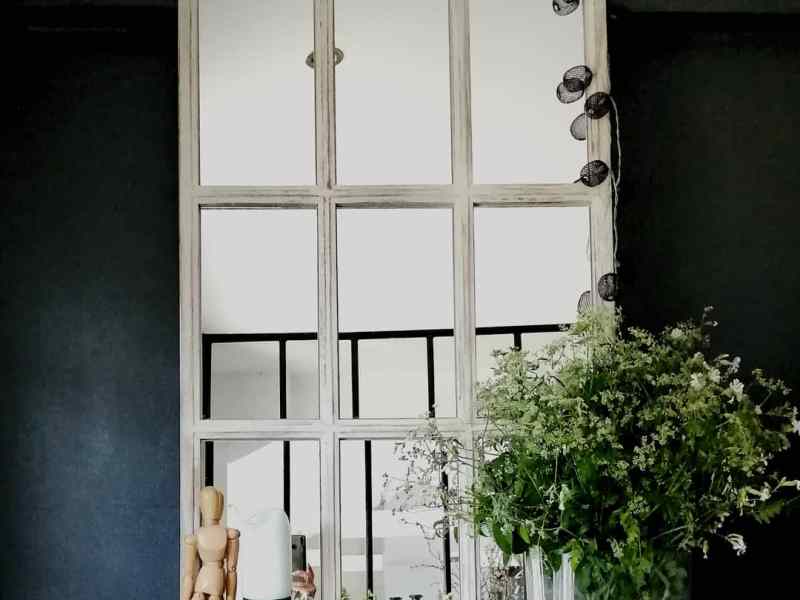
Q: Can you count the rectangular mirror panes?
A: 9